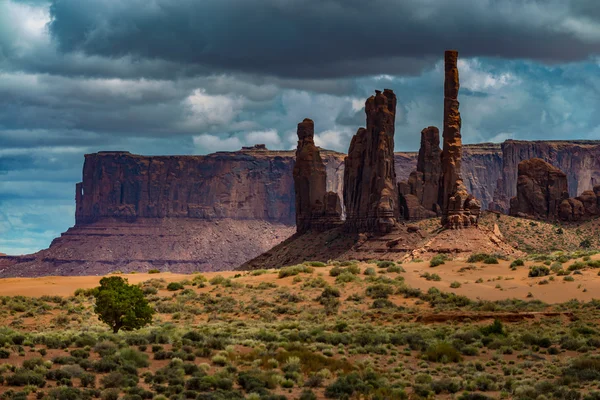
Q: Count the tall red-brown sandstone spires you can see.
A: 4